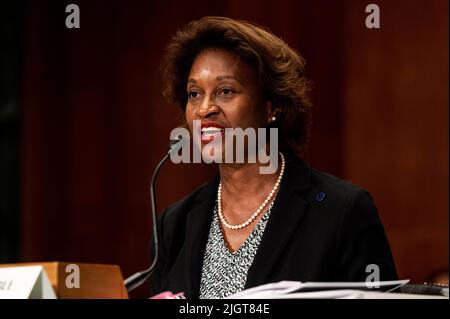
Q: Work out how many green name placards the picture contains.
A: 0